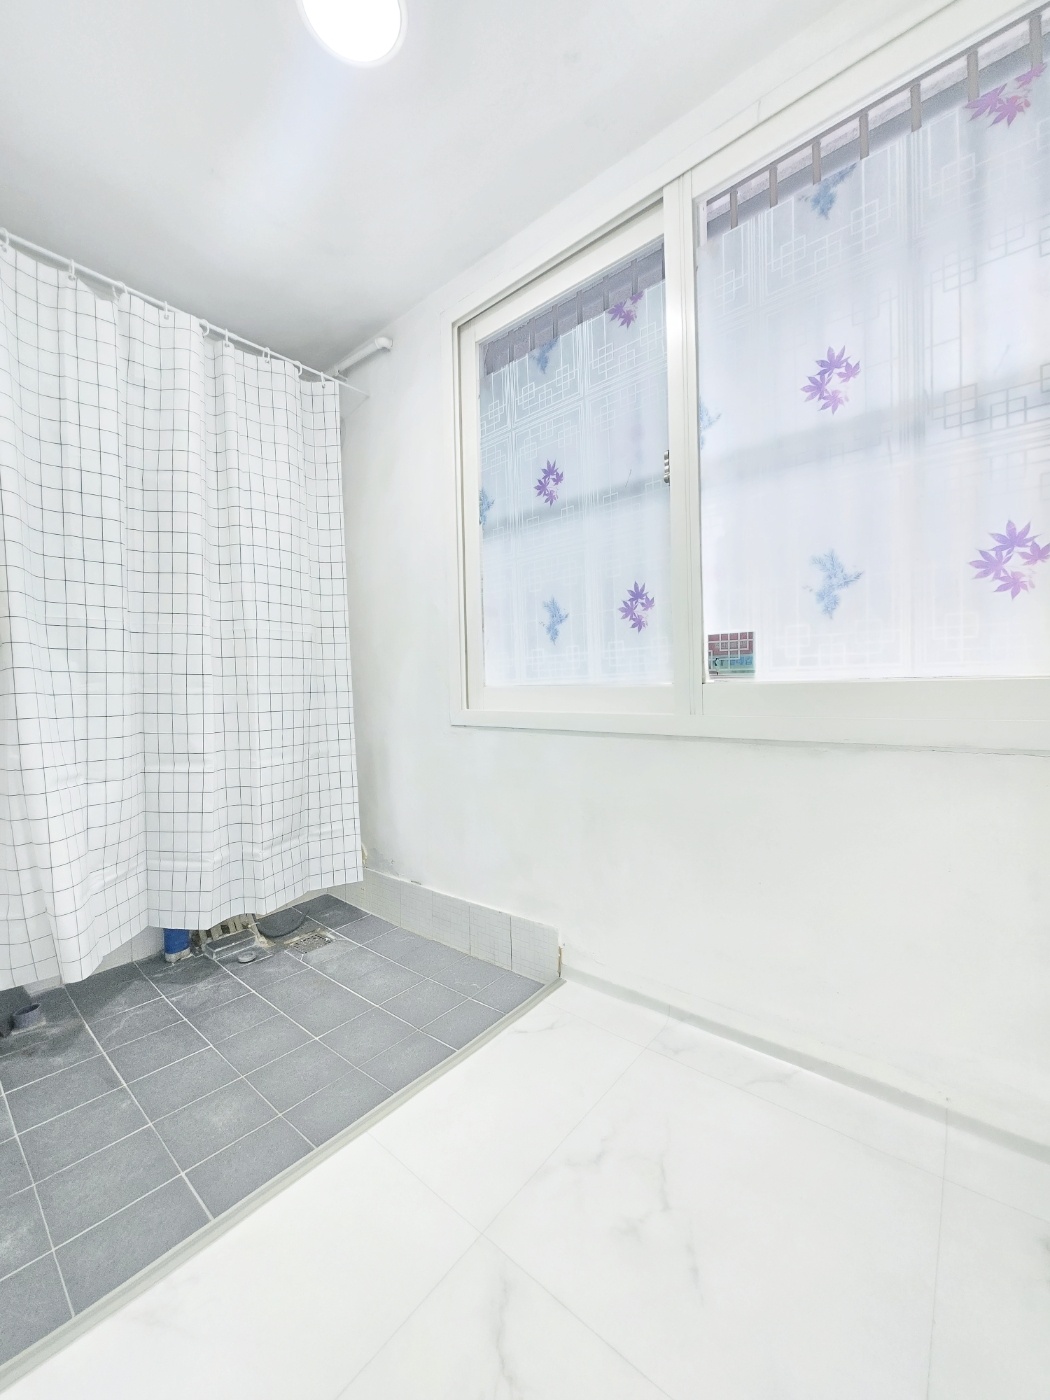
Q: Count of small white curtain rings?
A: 9